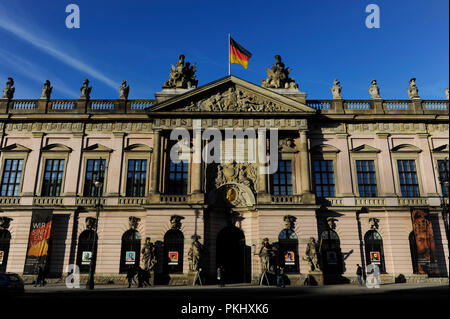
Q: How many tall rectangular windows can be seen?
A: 10